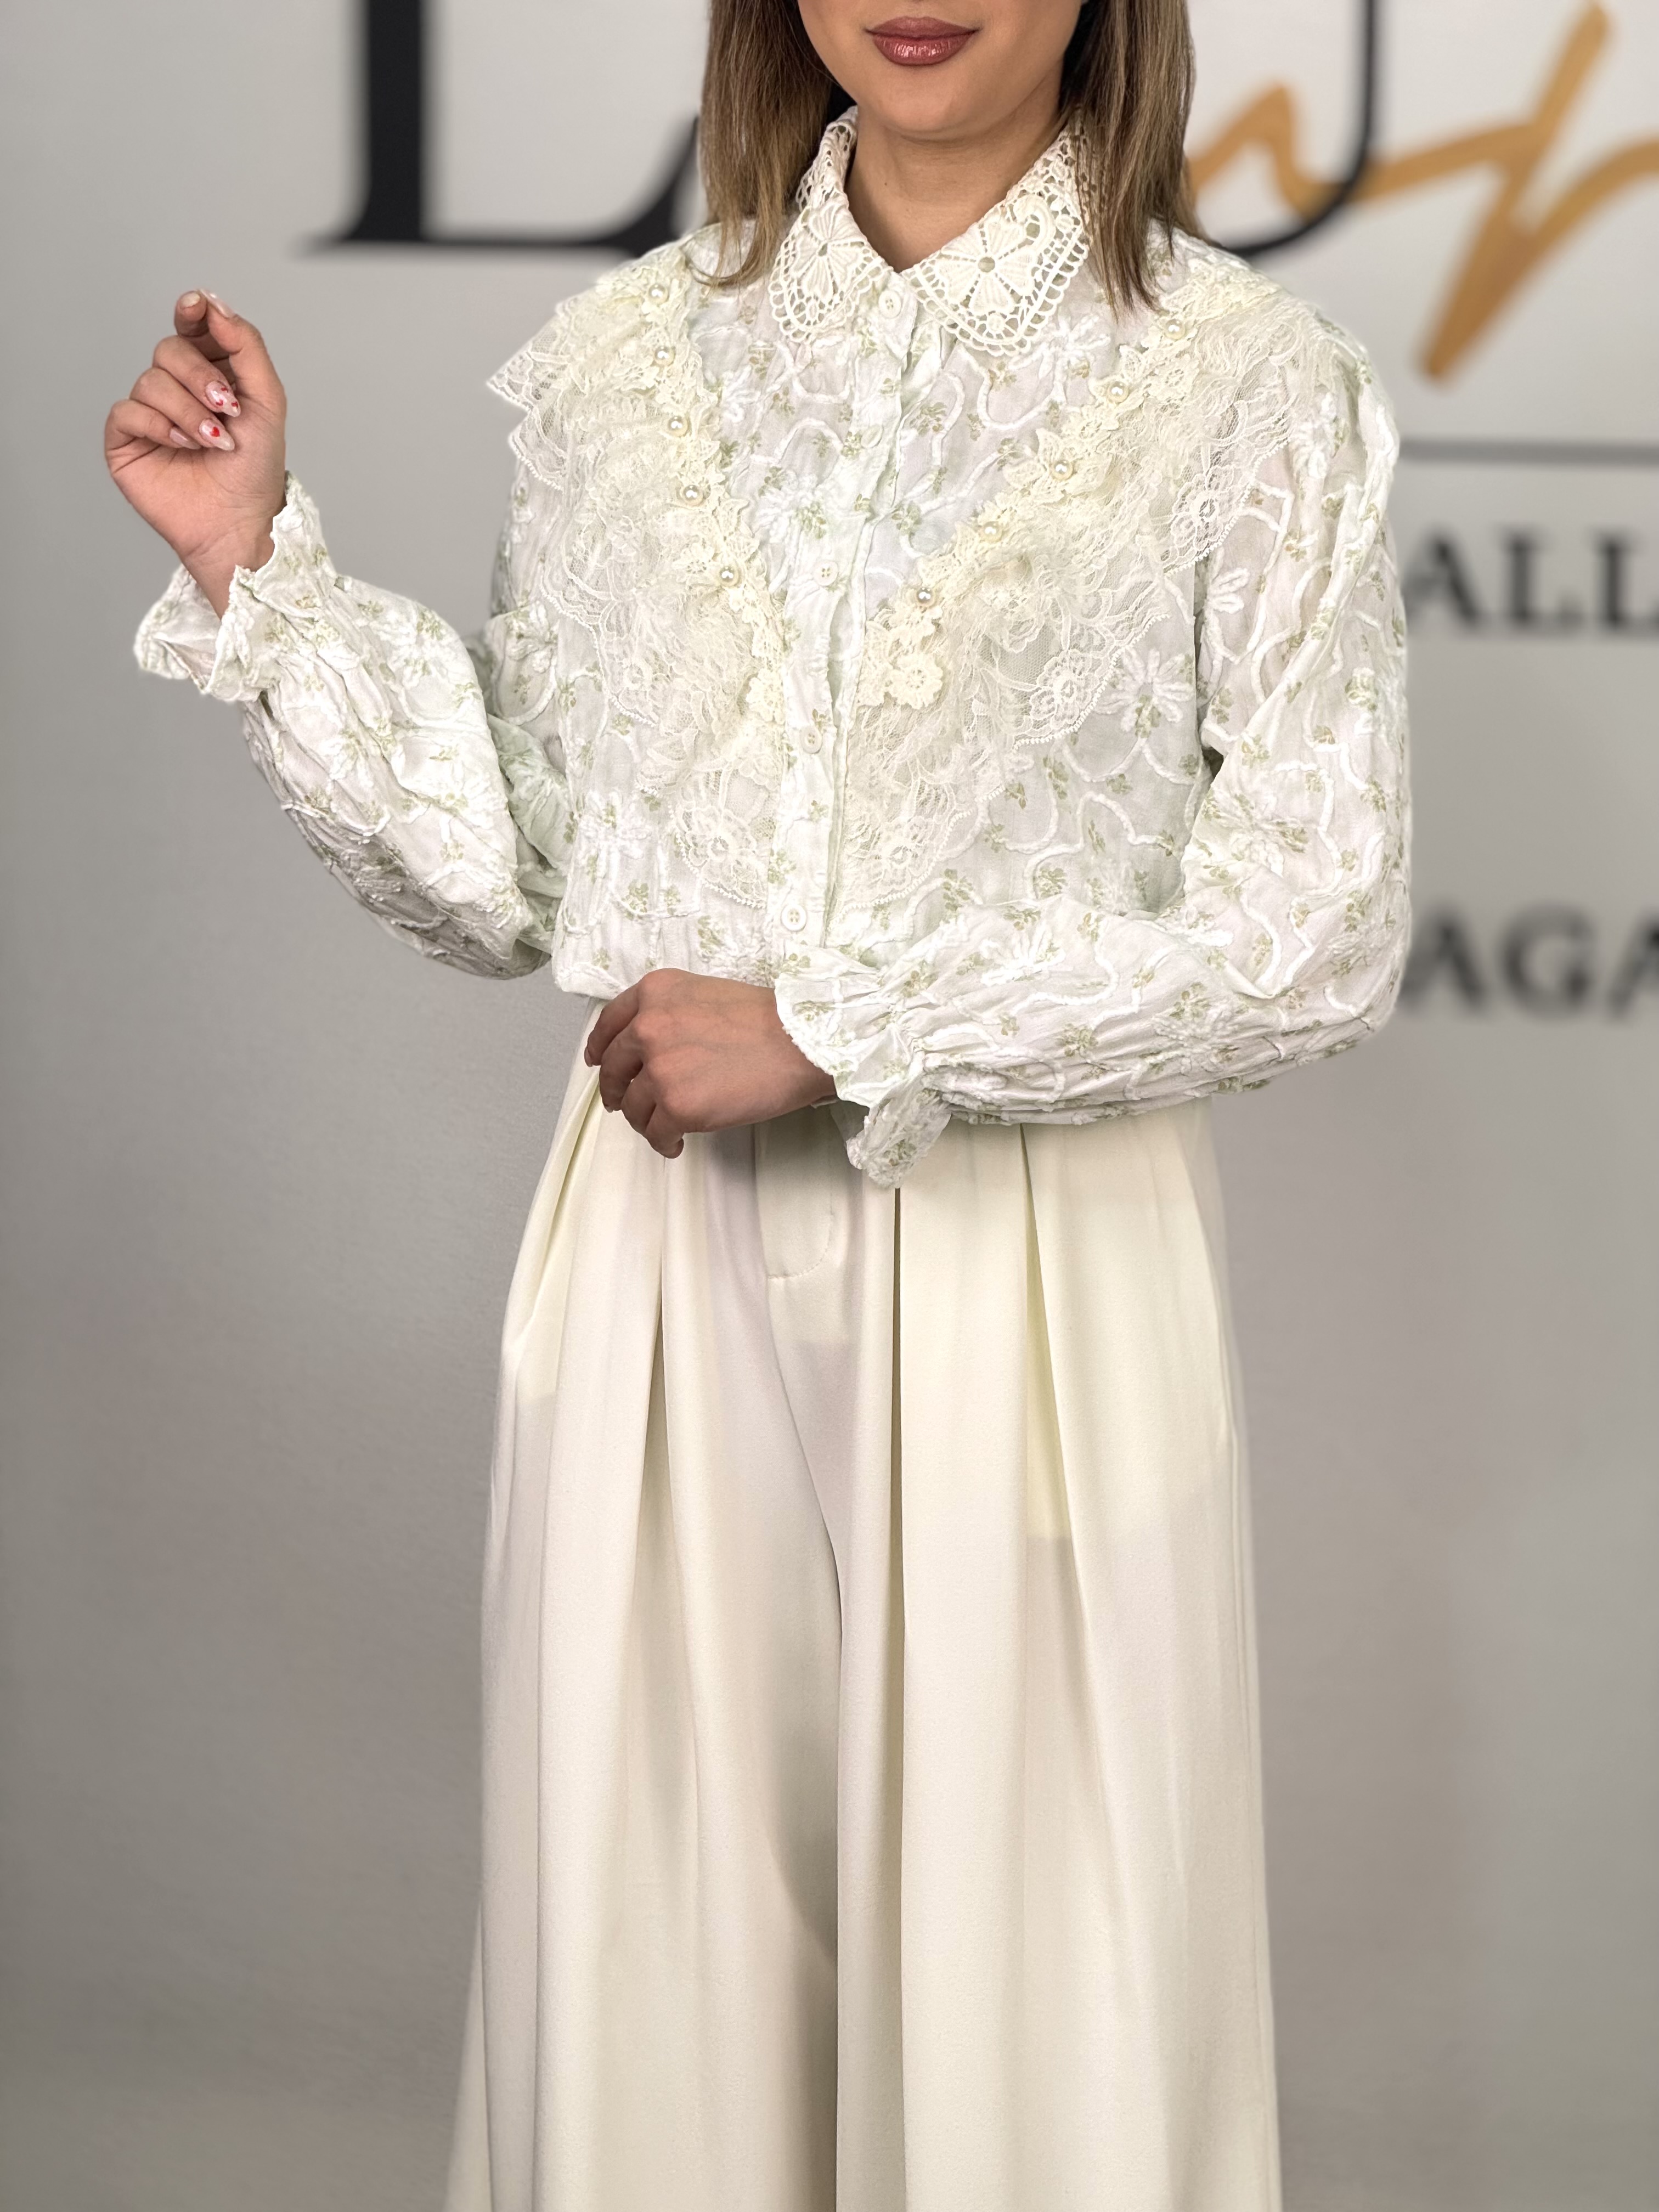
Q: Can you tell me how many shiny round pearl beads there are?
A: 10